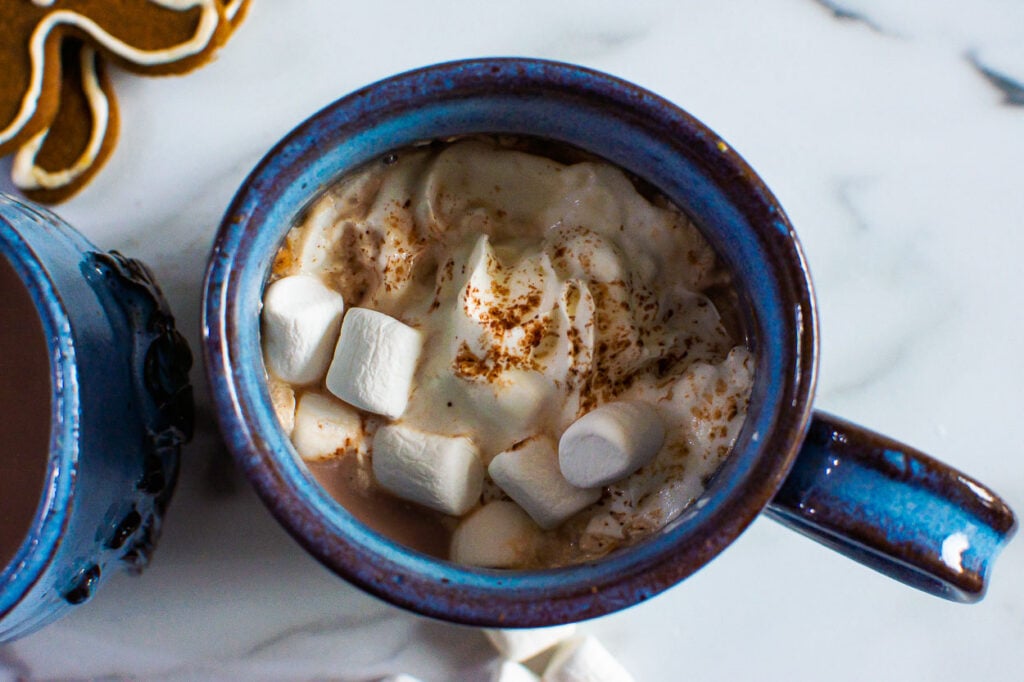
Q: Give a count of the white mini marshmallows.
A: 11